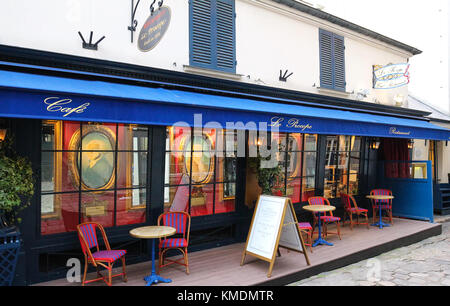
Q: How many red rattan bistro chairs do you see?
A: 6